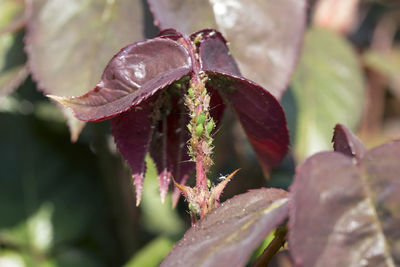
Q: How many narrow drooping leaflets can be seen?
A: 3